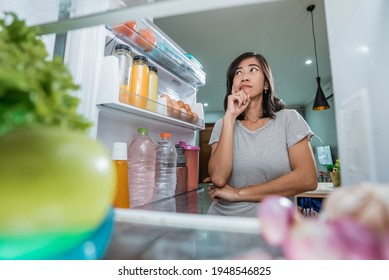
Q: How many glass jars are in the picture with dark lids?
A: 3